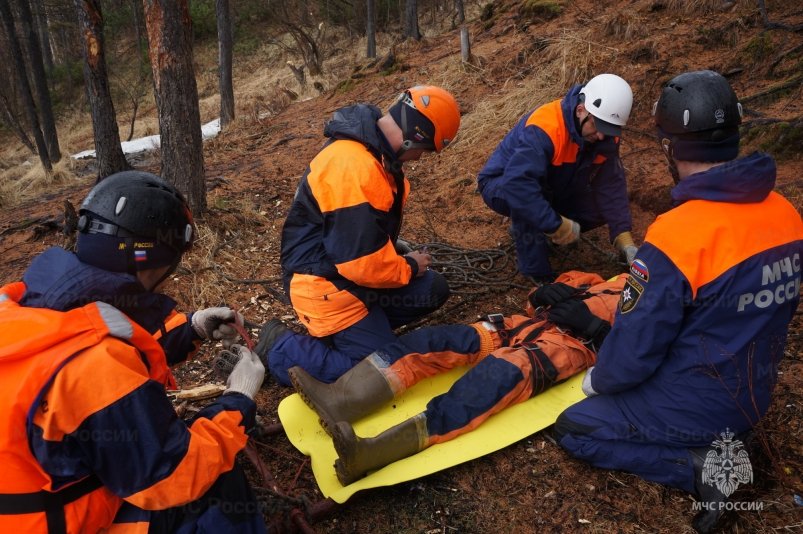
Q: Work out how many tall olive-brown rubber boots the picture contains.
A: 2